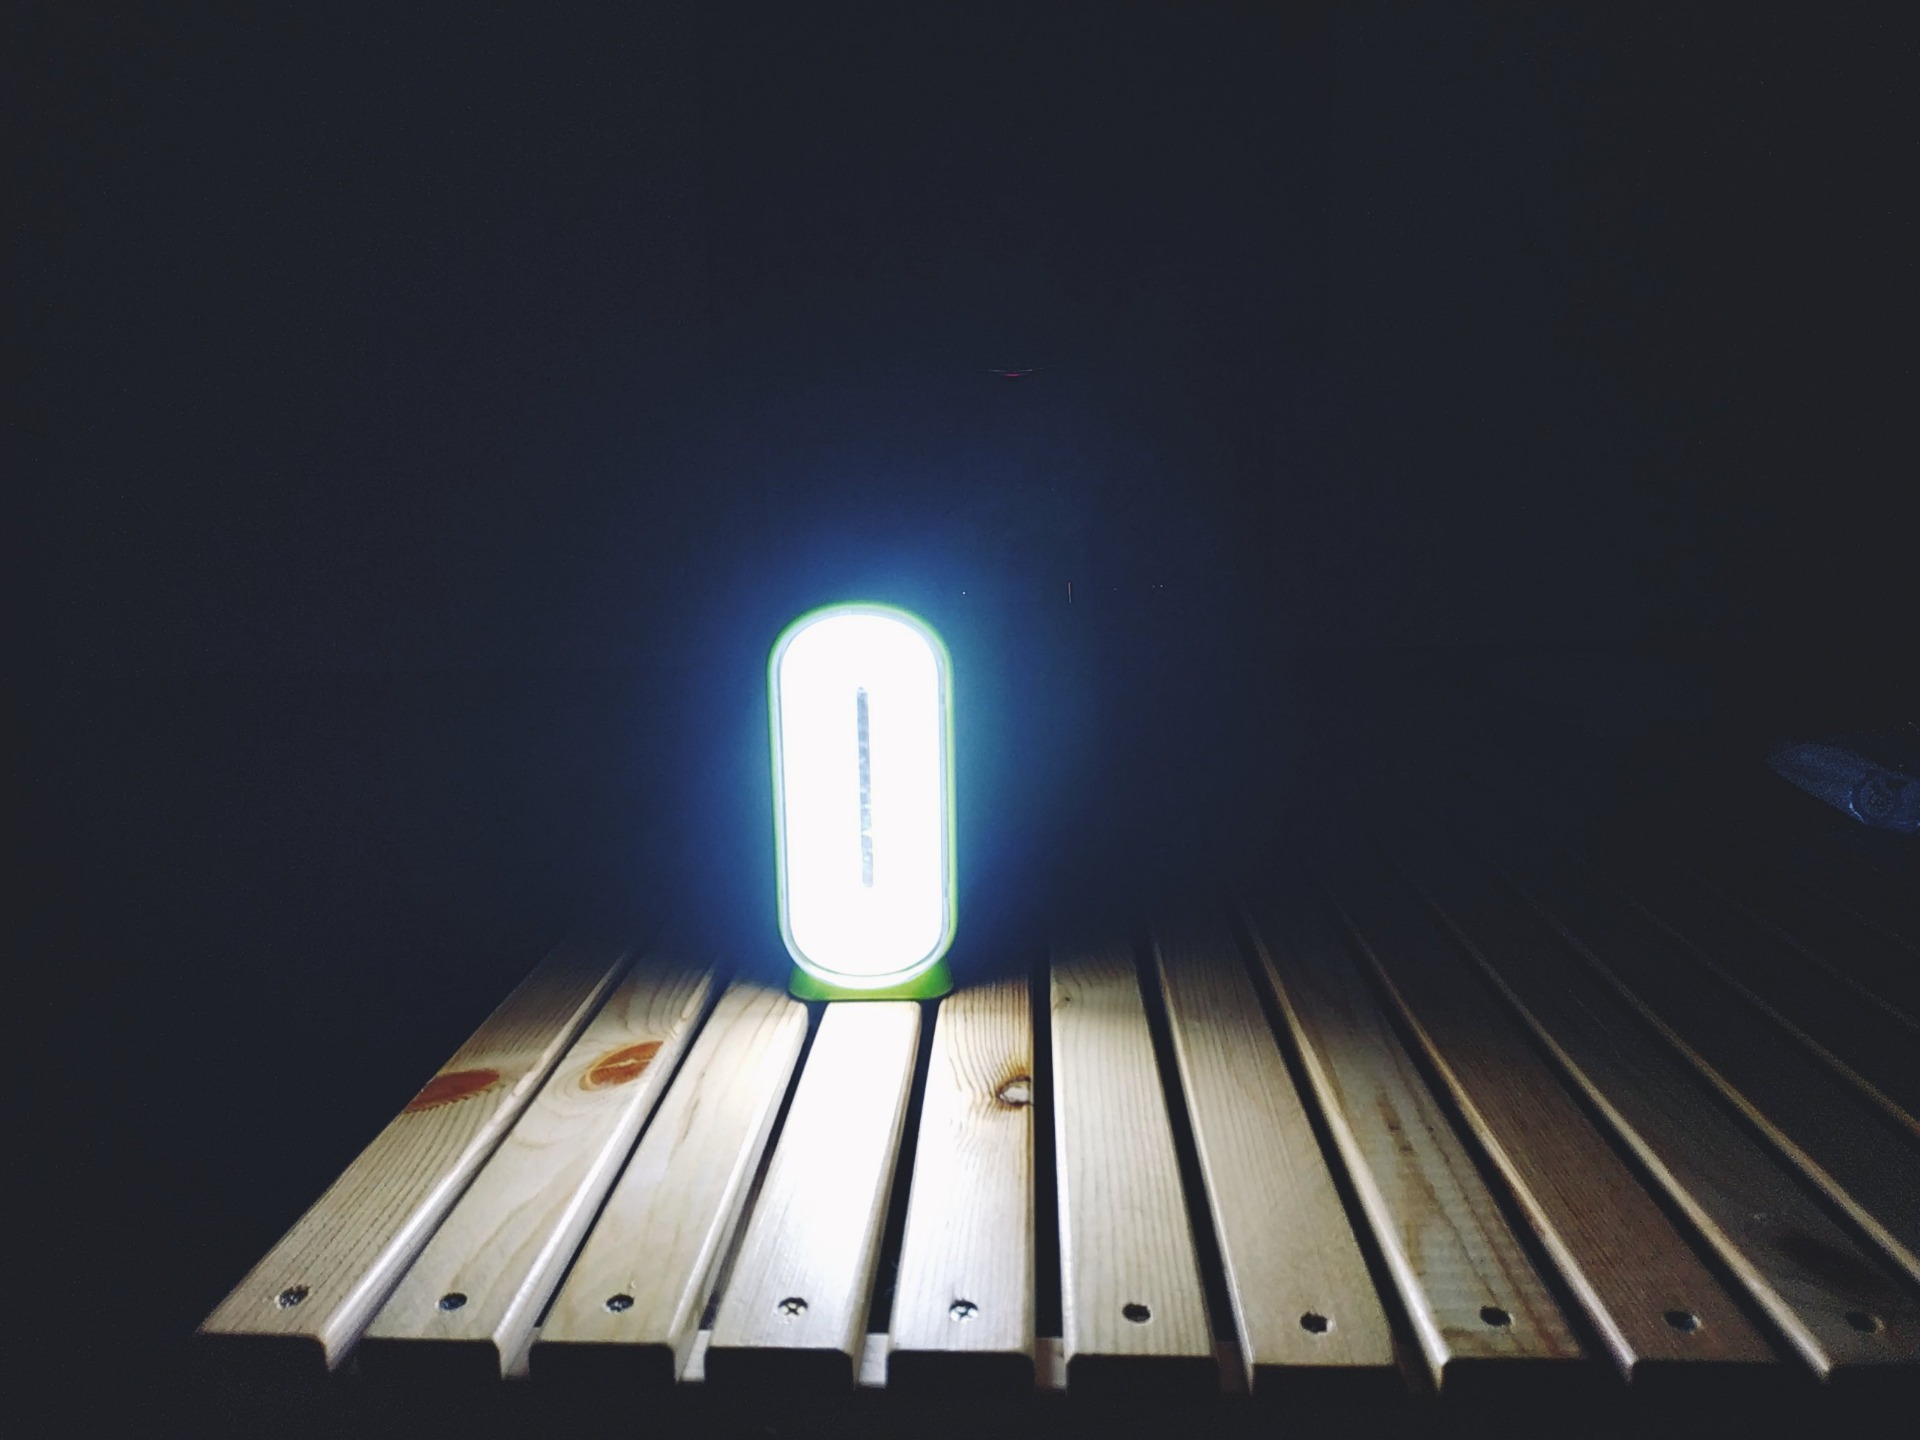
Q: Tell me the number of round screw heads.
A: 10